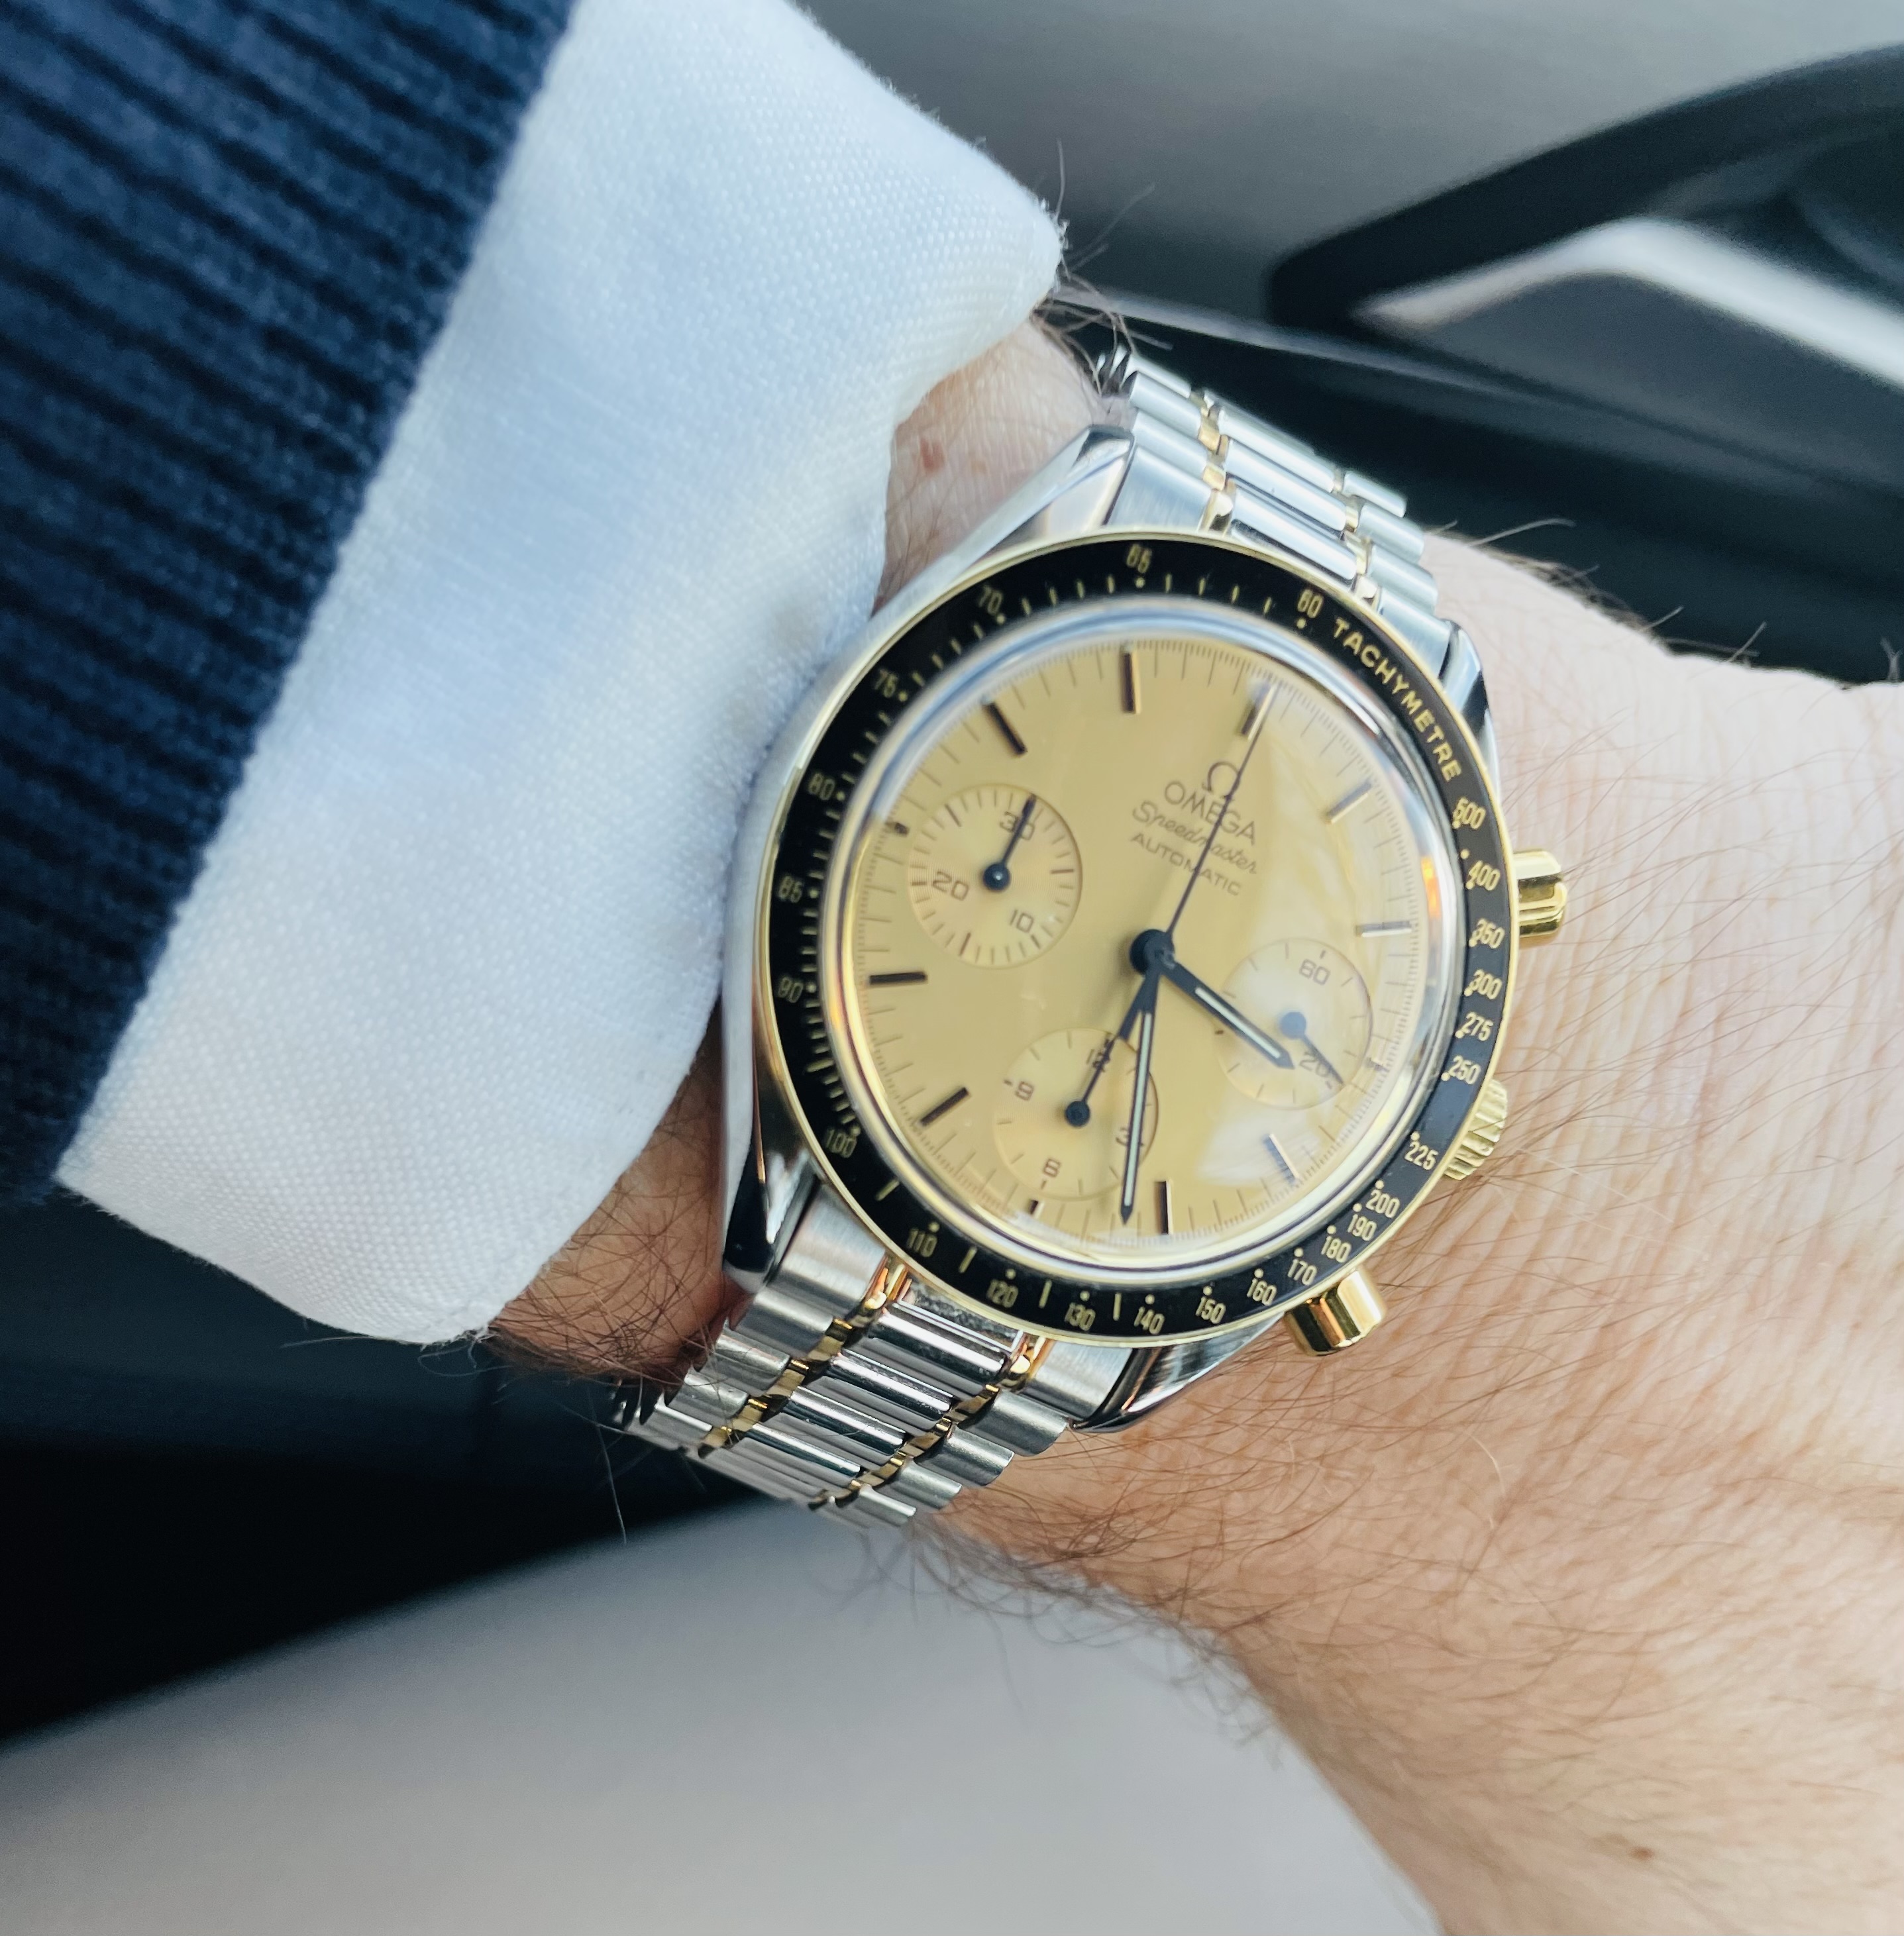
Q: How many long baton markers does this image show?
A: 9